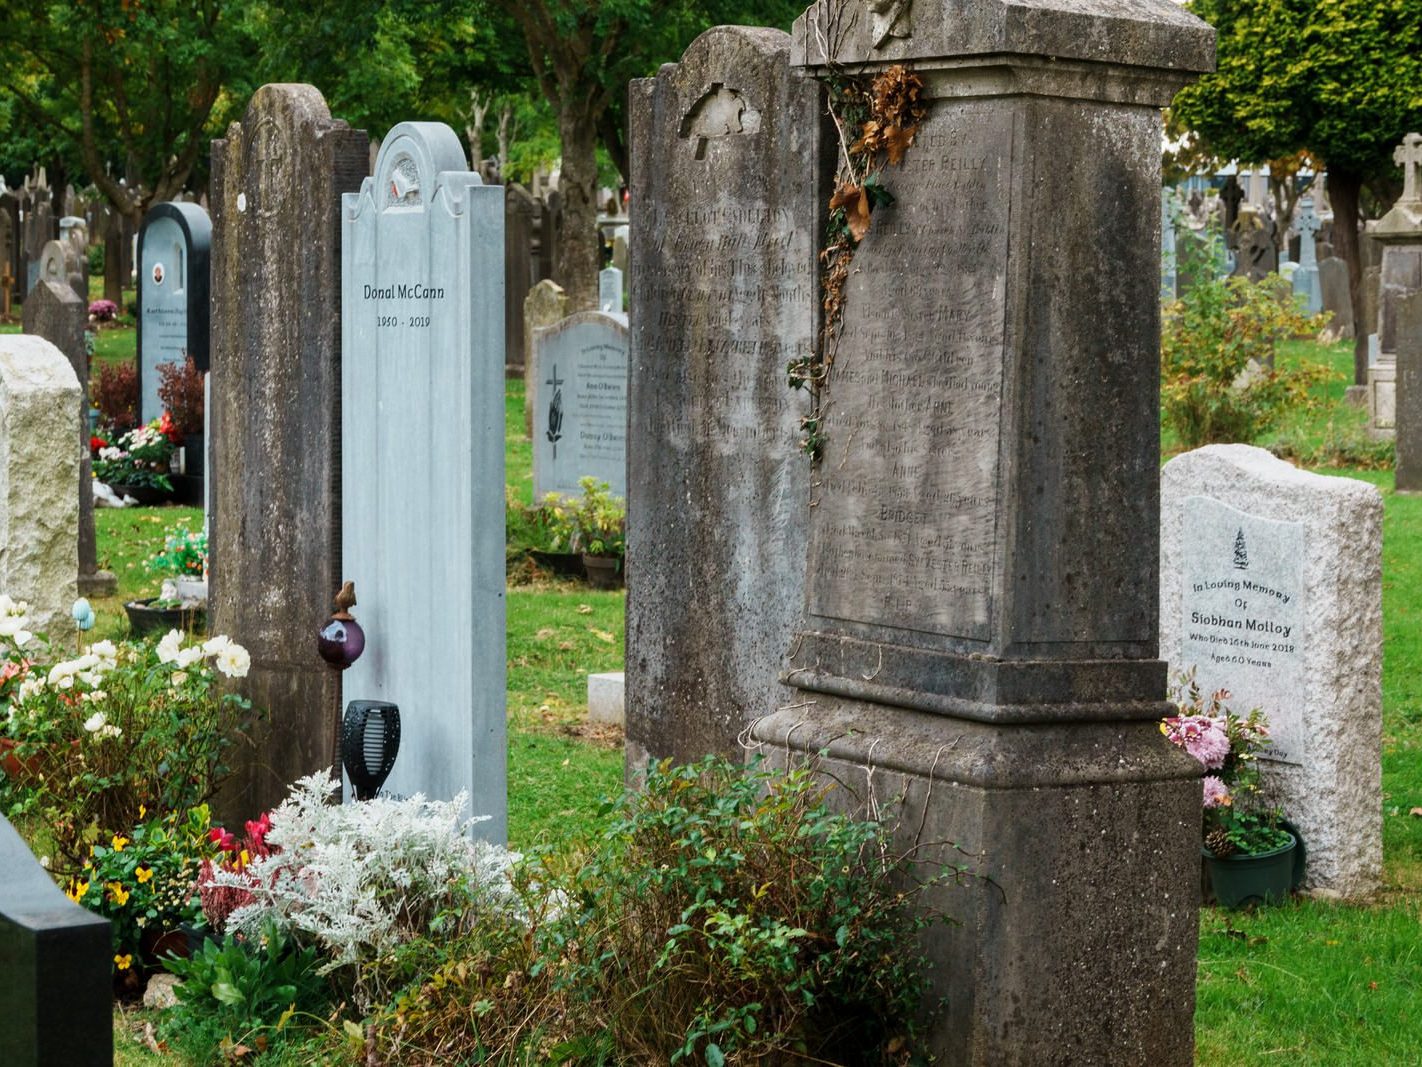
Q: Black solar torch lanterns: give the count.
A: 1